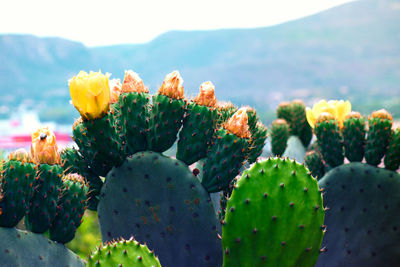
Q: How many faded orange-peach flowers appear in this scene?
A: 6